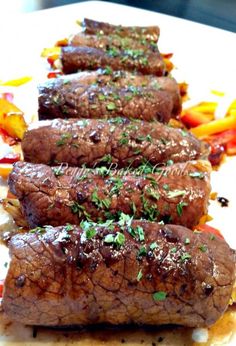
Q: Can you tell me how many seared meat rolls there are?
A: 7